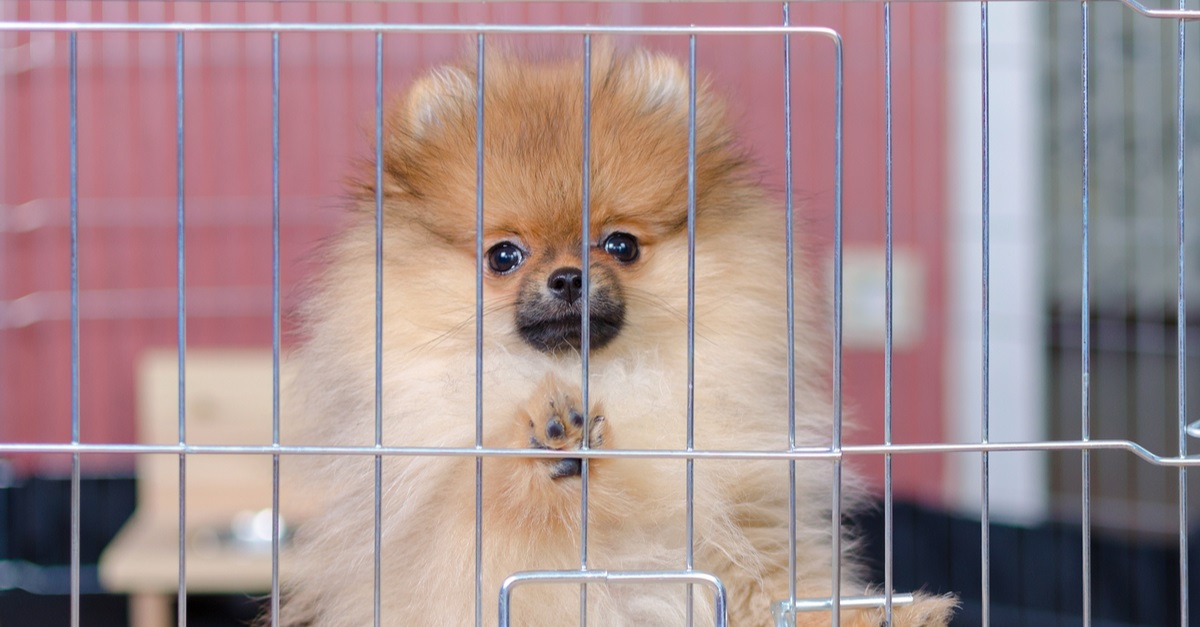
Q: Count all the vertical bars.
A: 13